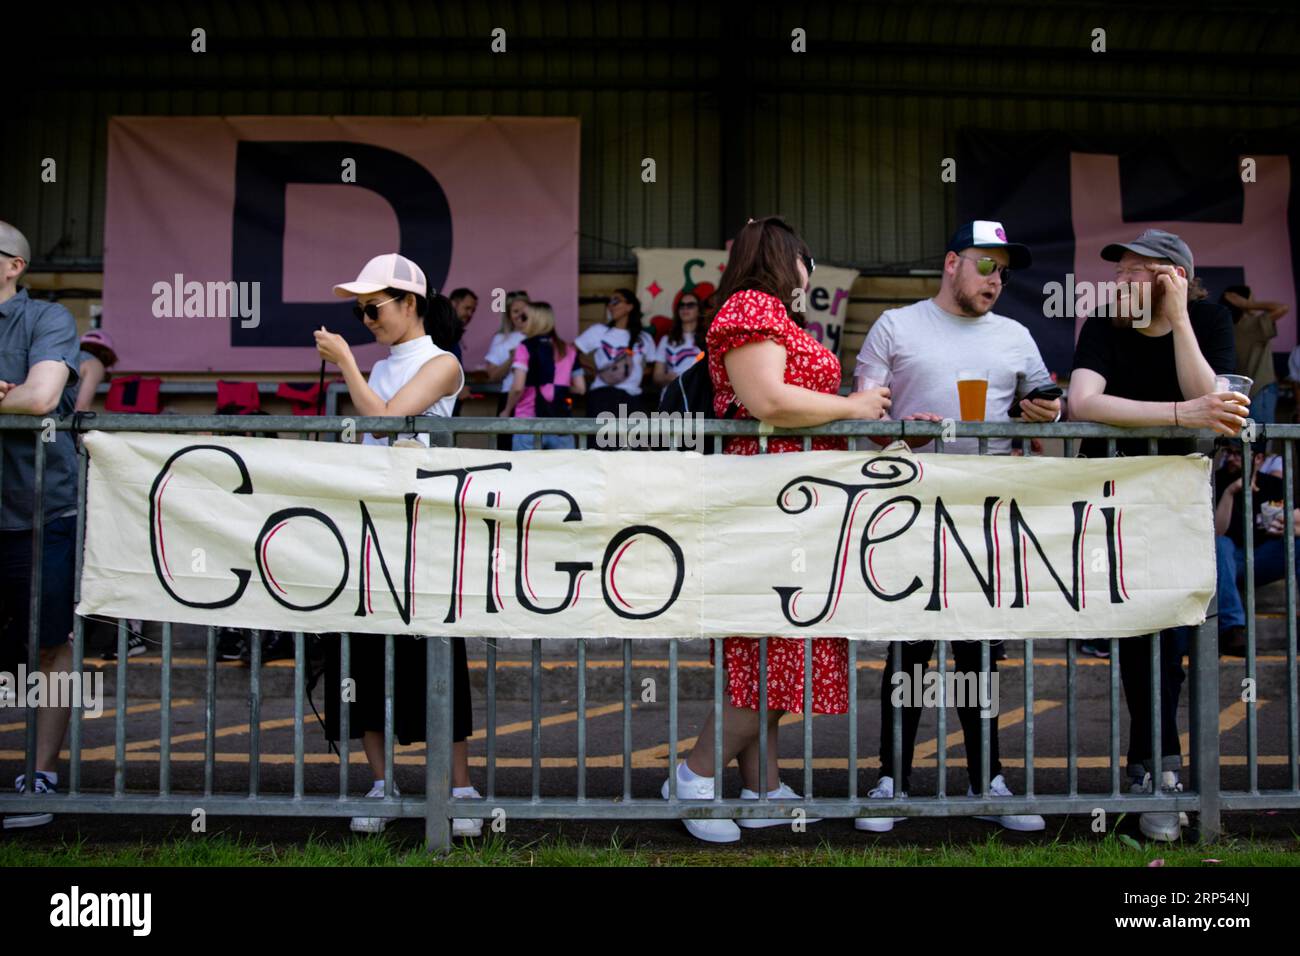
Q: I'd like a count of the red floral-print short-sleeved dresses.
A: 1